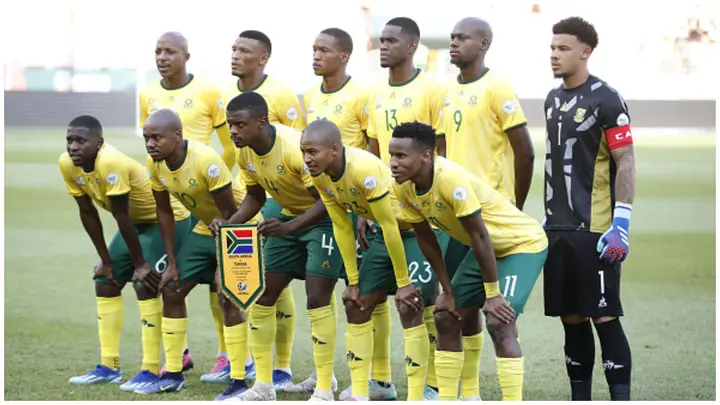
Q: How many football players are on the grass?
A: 11